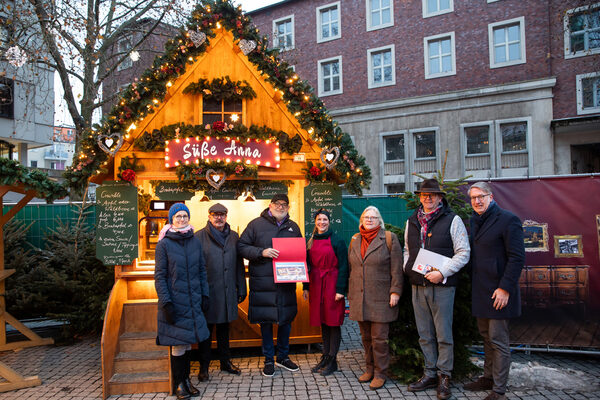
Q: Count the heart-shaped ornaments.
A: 5